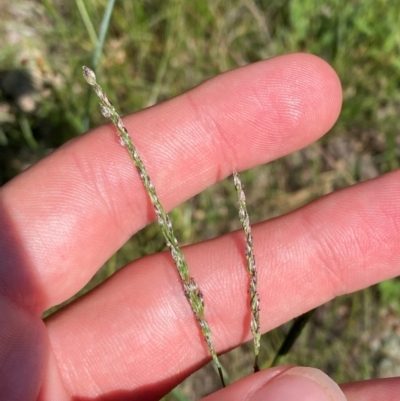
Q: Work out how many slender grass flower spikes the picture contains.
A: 2